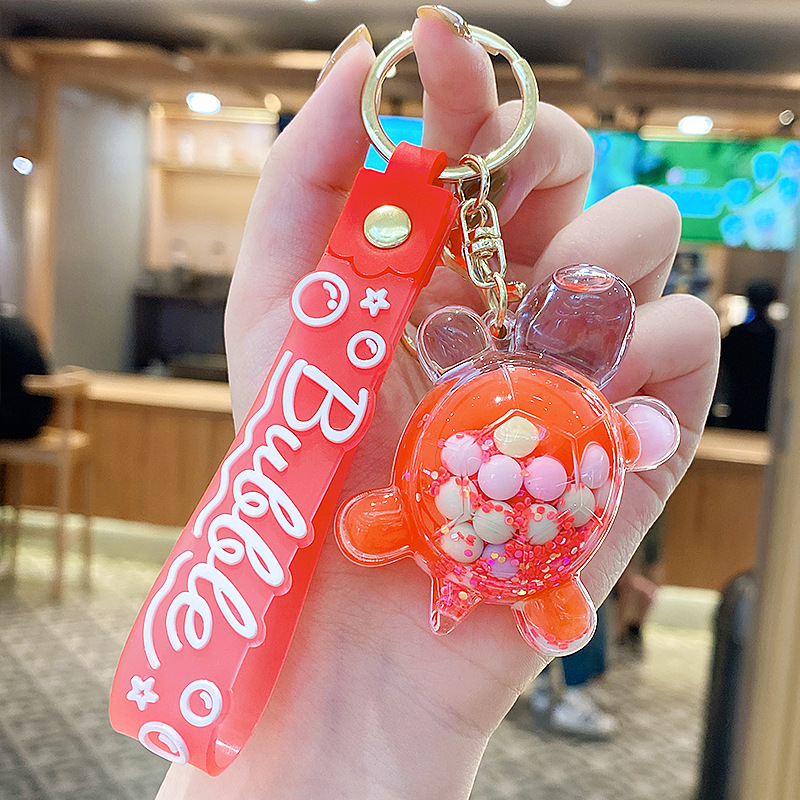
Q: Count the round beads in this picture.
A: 11